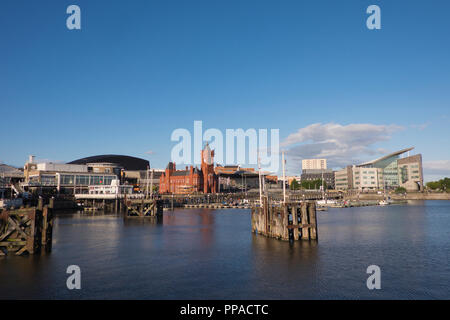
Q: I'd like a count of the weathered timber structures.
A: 3